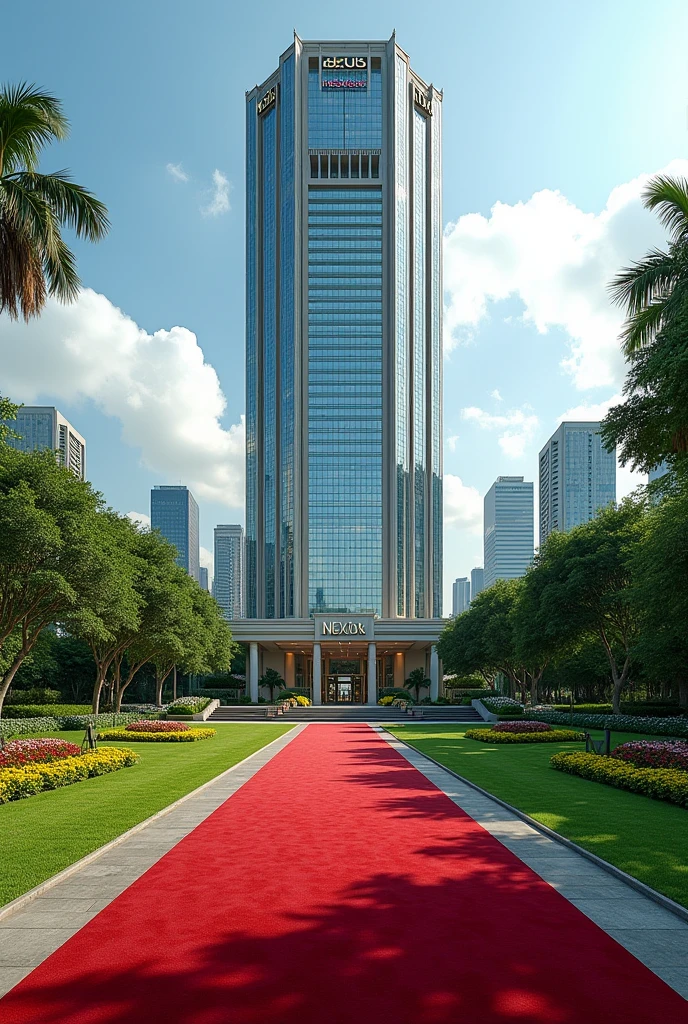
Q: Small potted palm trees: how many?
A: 2